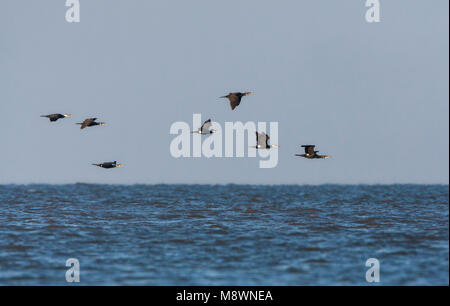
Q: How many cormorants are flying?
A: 7